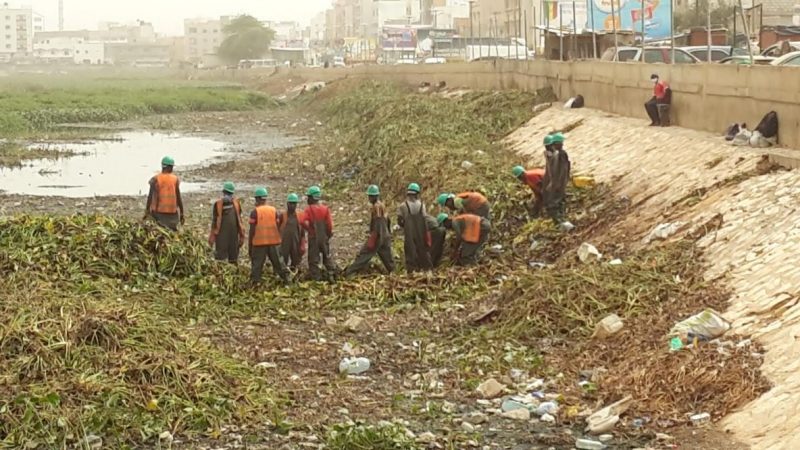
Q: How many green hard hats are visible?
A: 12